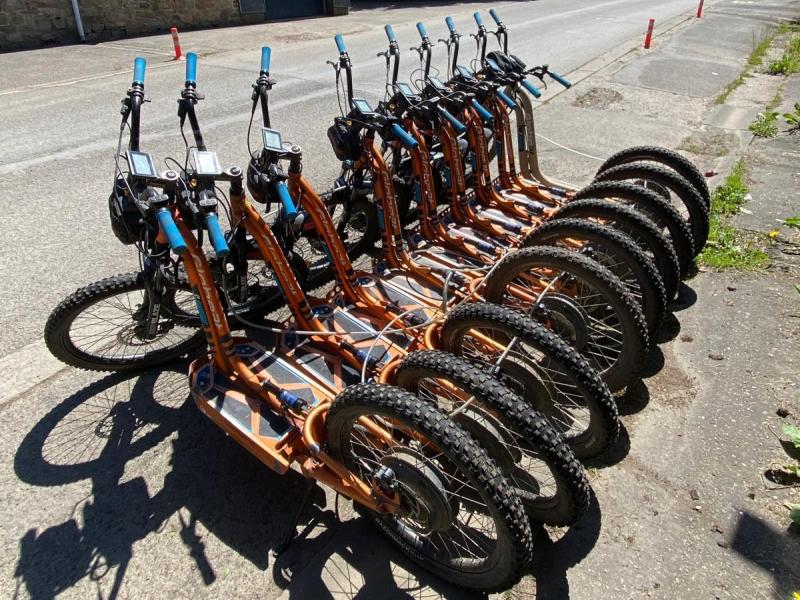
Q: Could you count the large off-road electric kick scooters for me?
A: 9